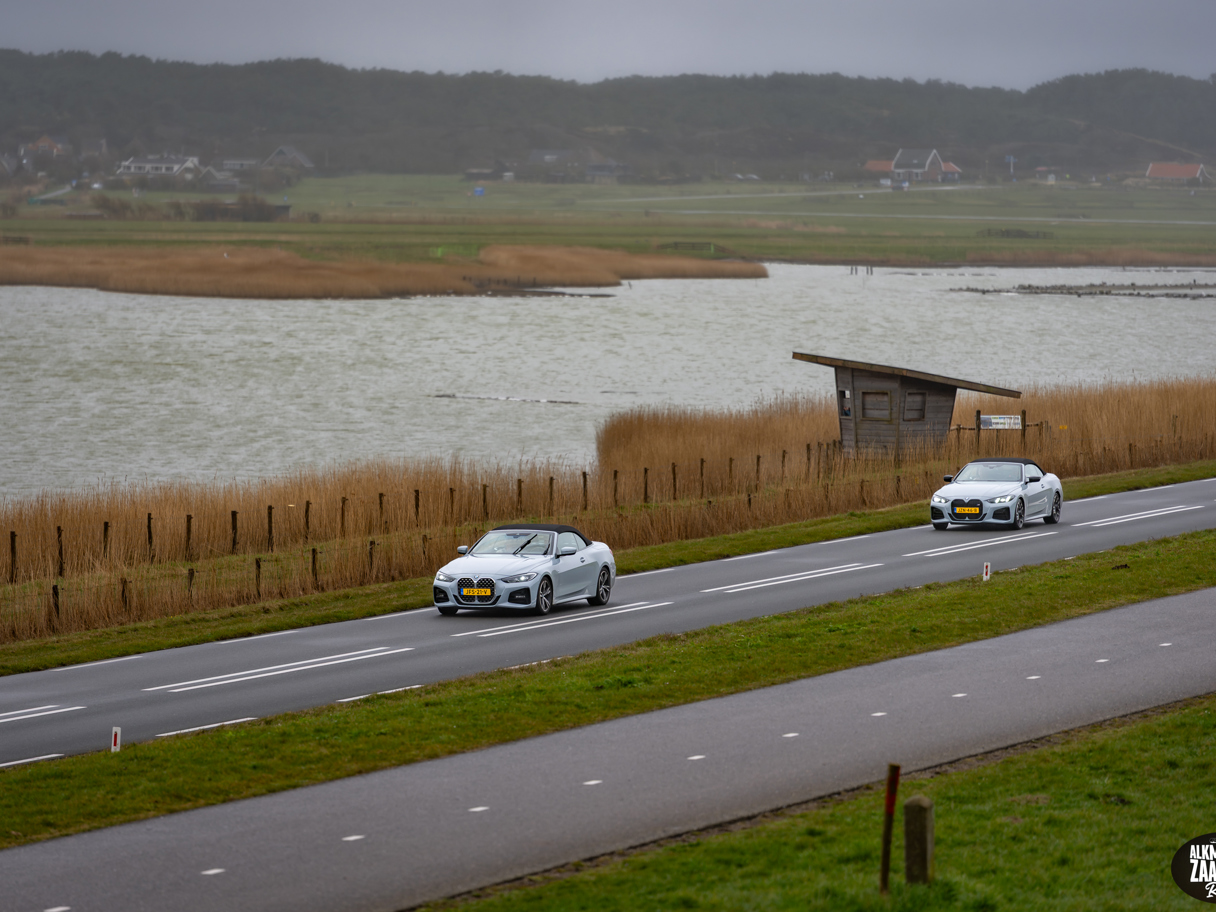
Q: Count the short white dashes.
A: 12